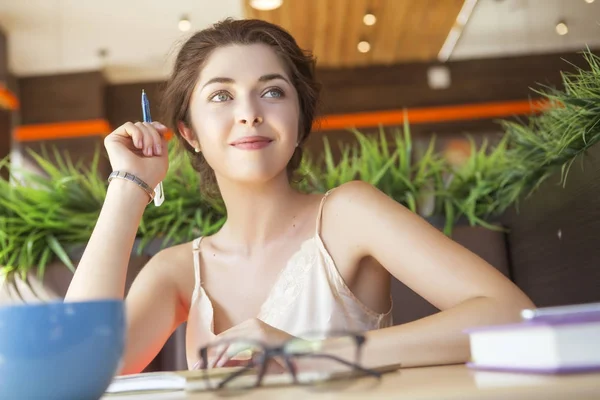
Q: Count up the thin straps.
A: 2